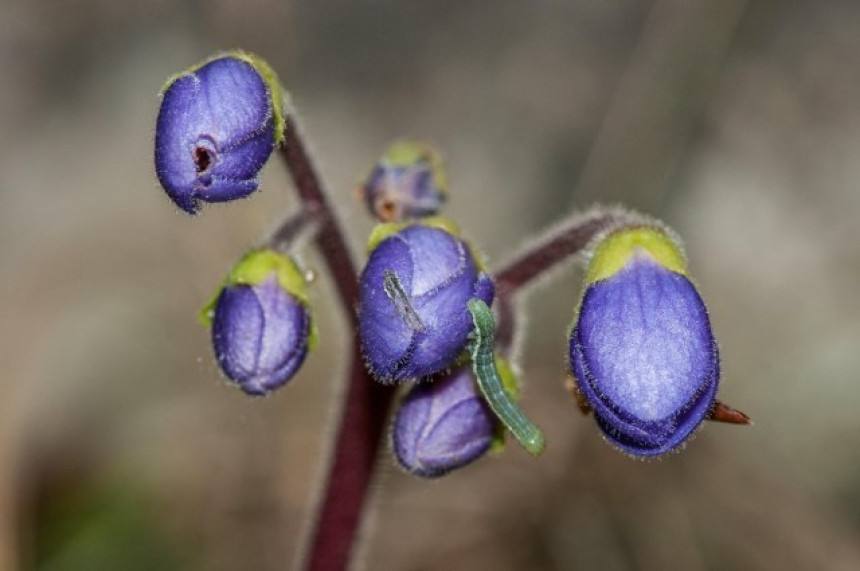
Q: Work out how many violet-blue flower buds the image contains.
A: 6